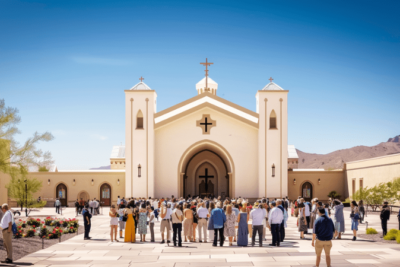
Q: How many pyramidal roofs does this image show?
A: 2